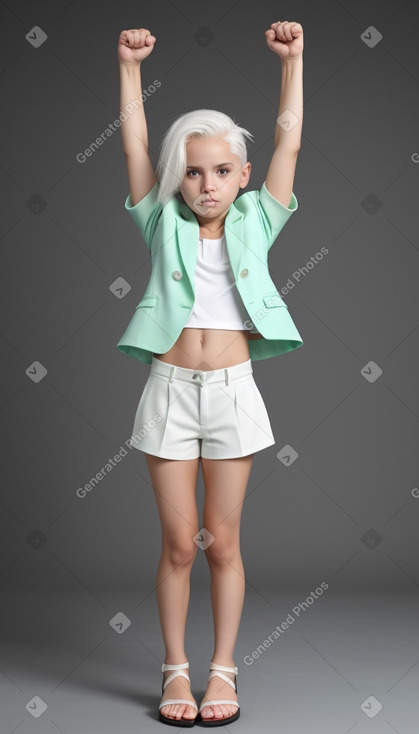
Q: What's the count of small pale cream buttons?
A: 2